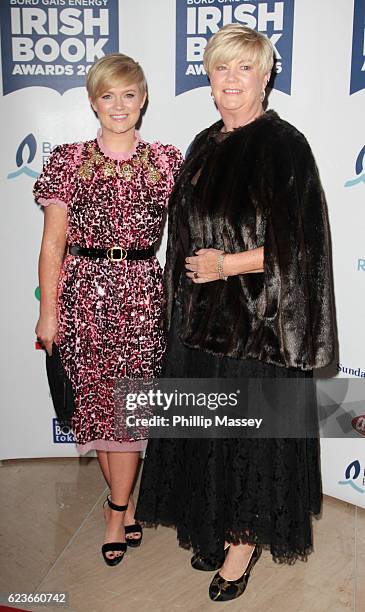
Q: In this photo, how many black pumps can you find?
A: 2